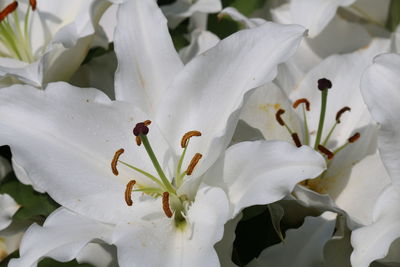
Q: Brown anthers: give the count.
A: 14